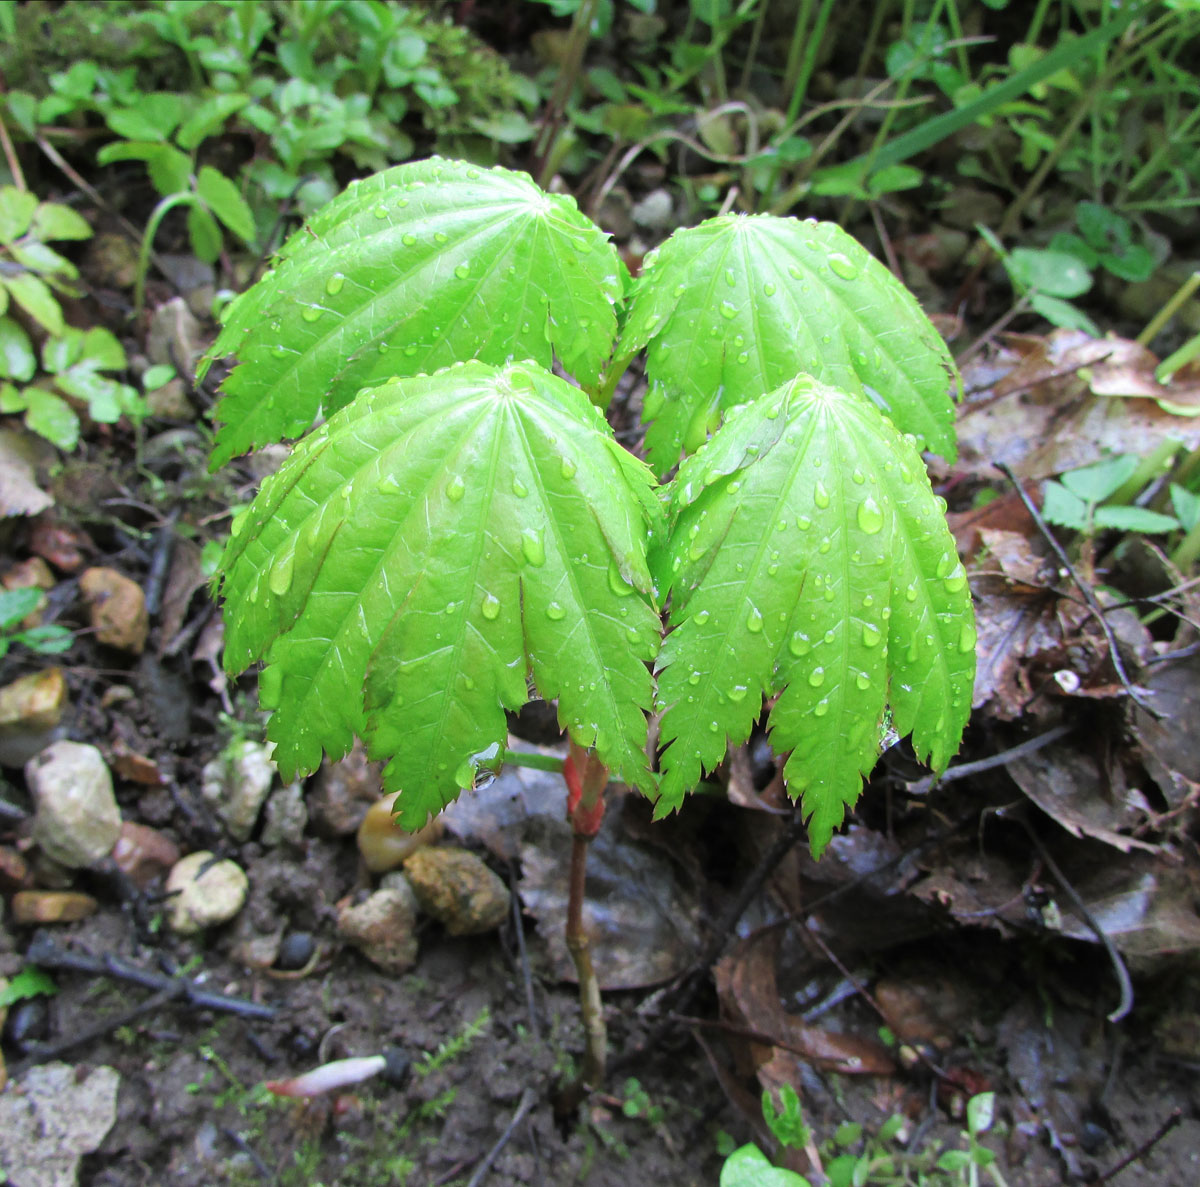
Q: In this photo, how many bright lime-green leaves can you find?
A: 4